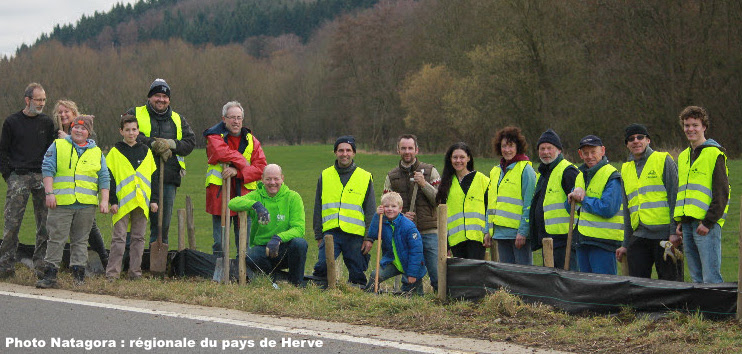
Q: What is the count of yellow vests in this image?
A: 11